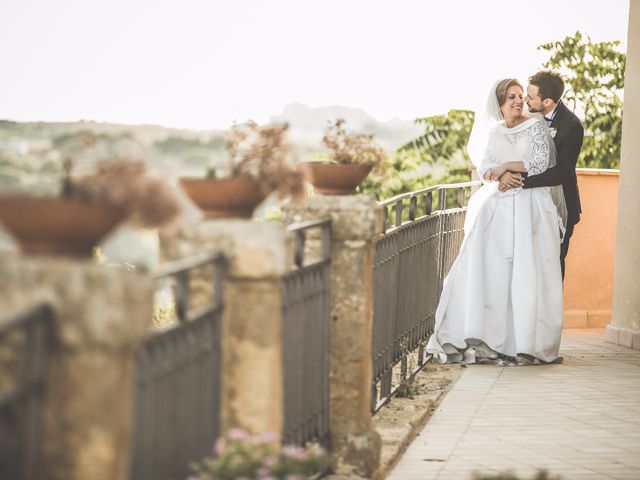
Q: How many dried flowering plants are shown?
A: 3